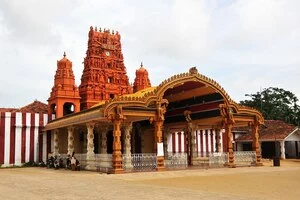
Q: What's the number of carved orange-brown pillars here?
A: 4